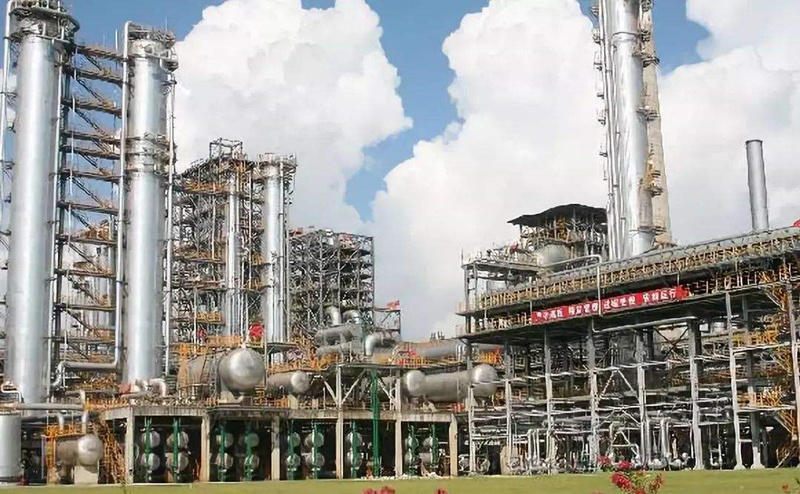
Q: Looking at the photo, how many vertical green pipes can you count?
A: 10